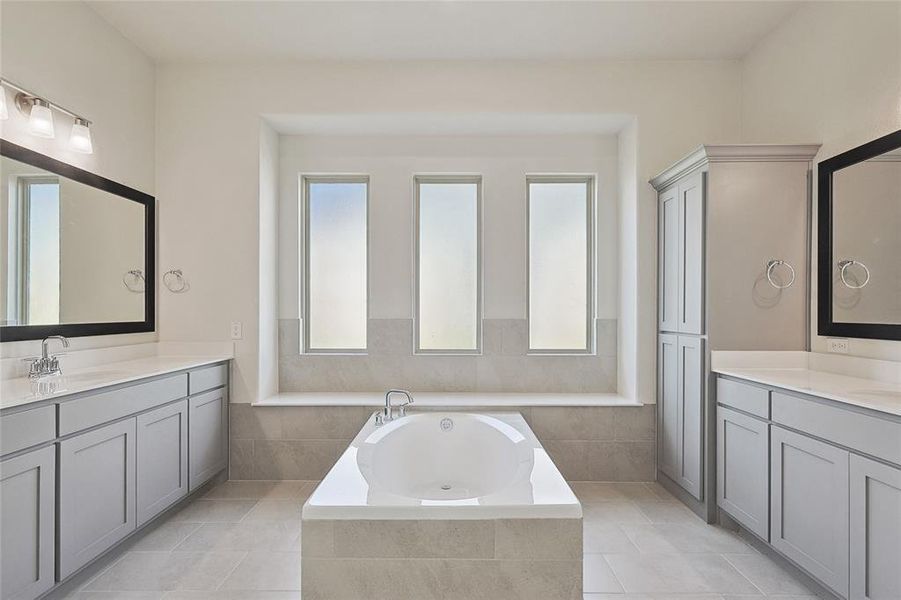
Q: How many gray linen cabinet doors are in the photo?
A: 4